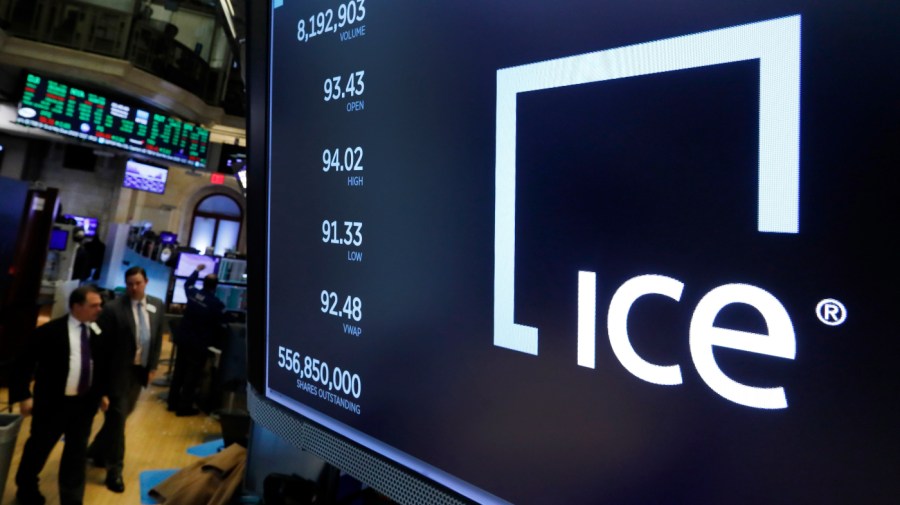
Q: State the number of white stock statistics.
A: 6